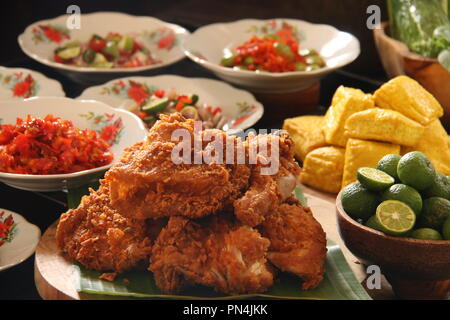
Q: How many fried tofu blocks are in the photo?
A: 7